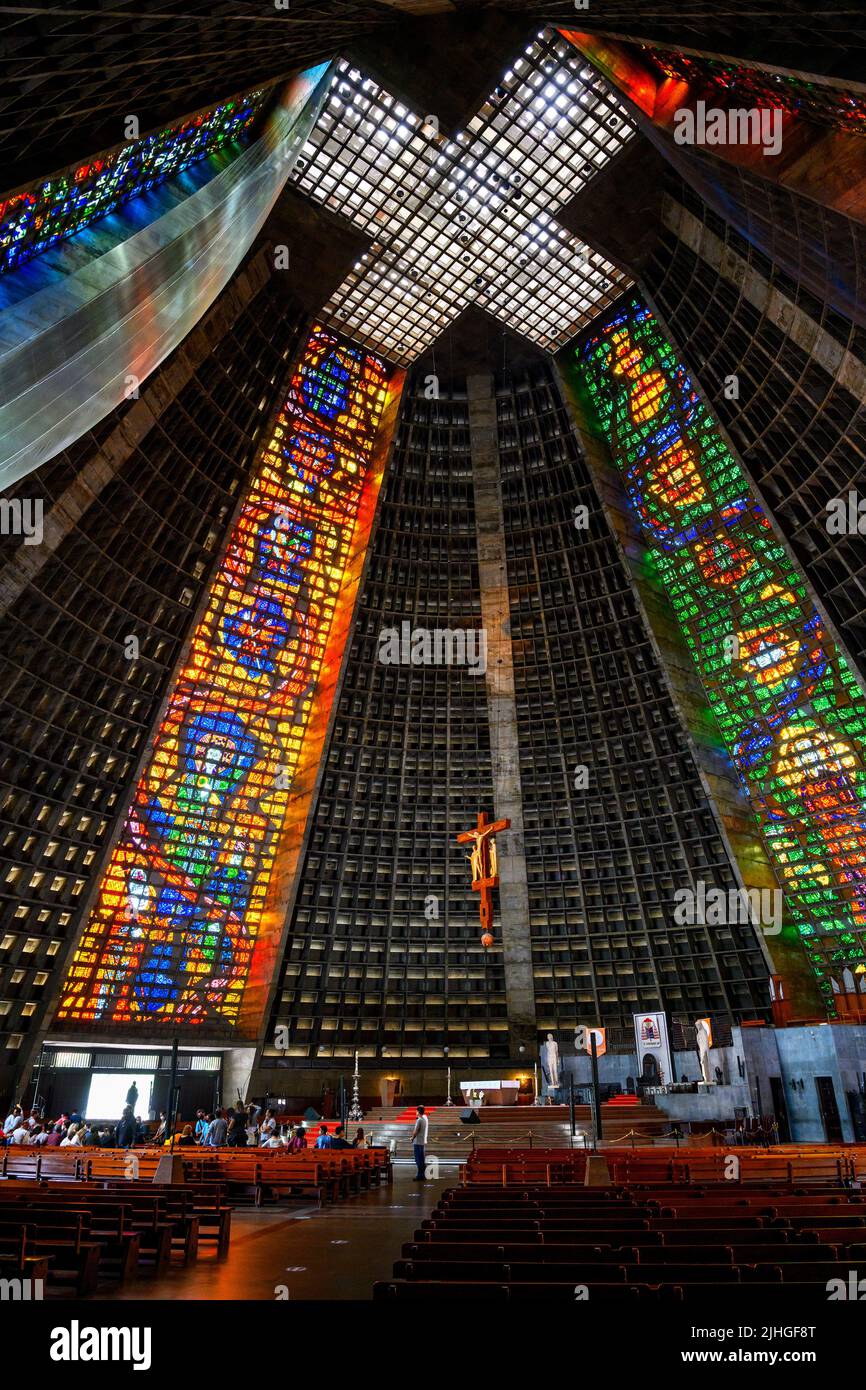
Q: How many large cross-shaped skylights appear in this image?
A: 1